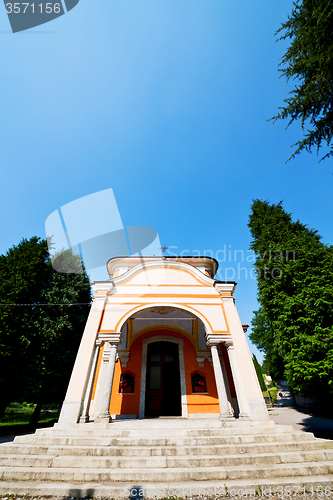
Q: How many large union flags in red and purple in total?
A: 0